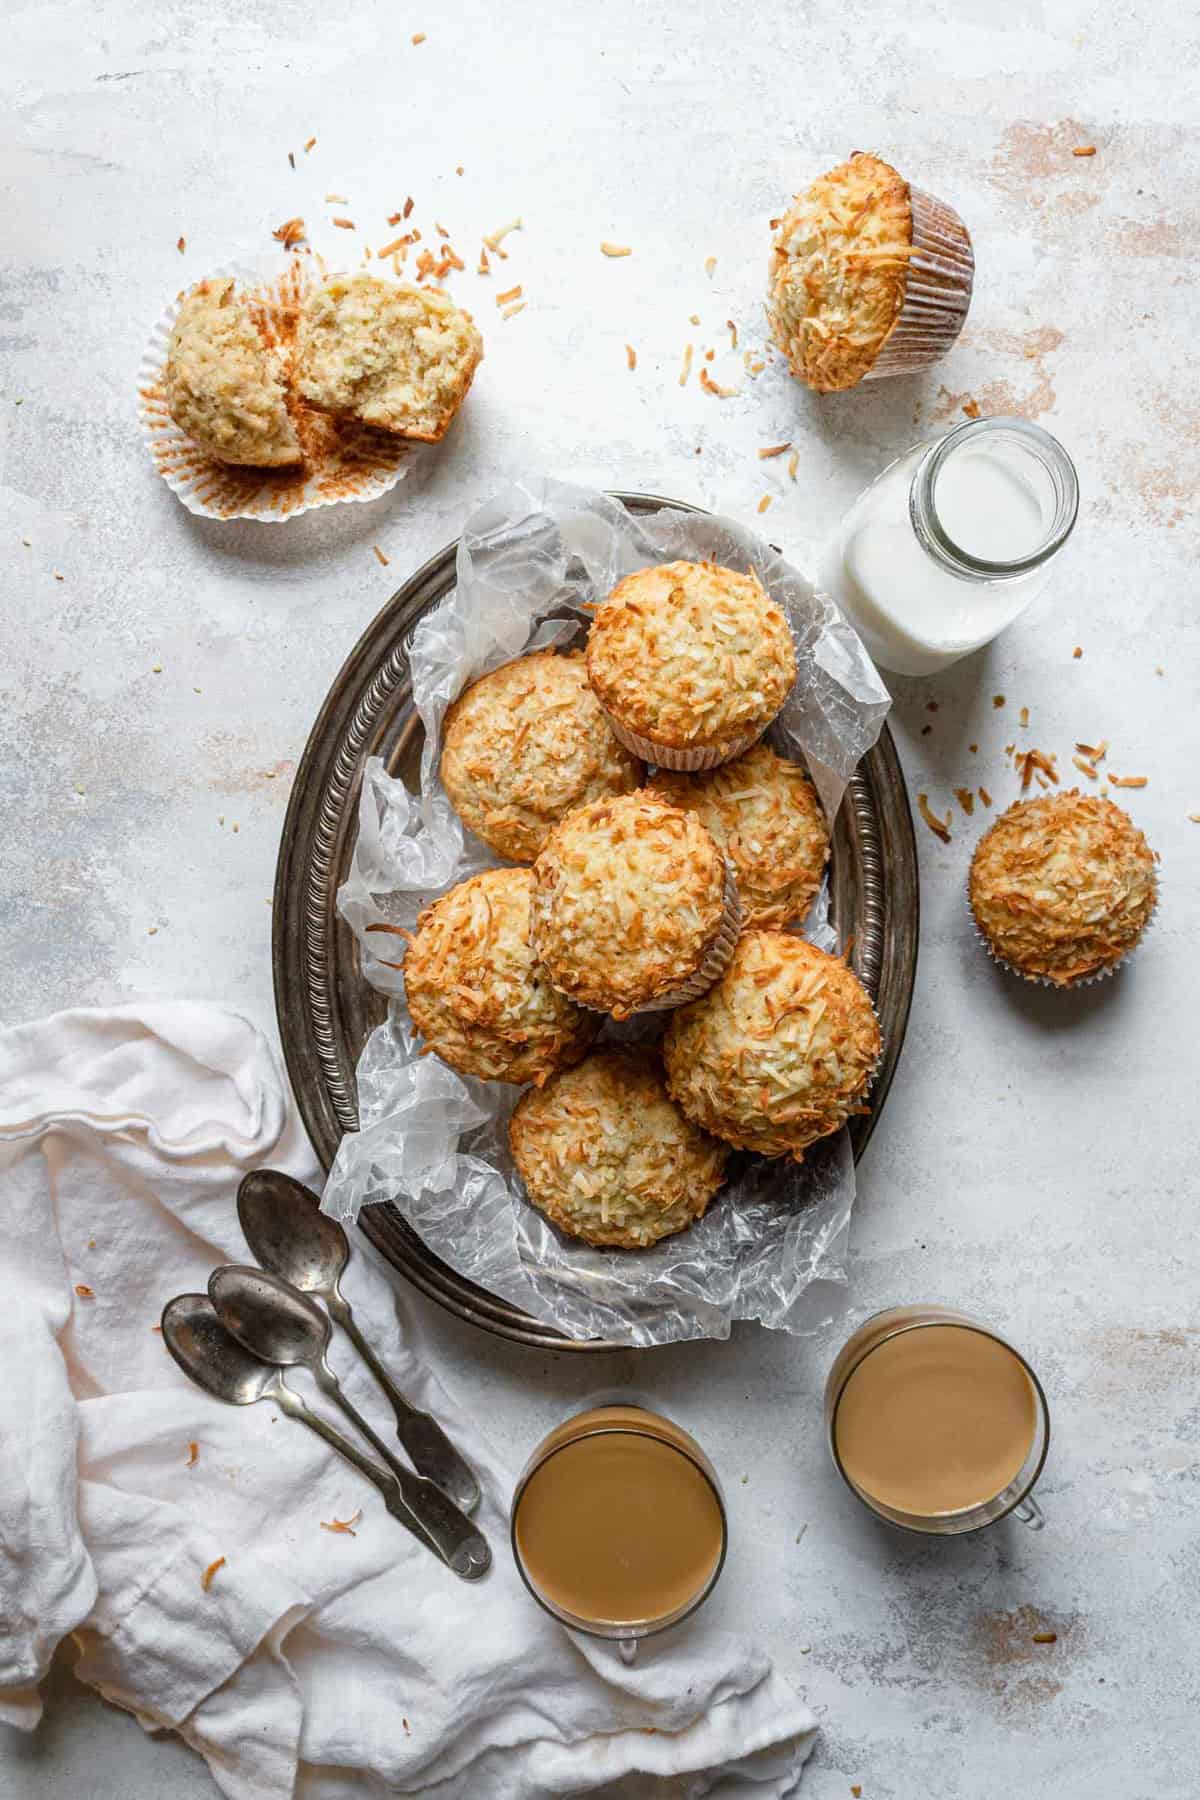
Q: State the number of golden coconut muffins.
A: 10